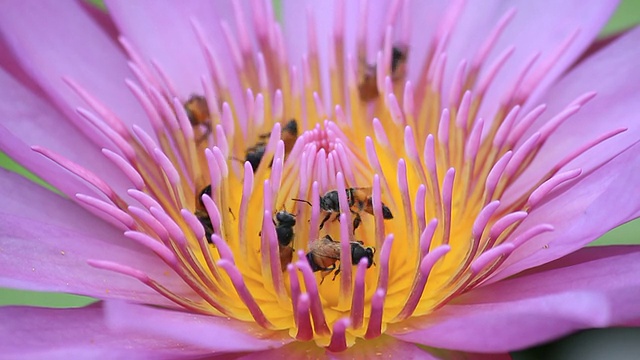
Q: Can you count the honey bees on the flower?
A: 7